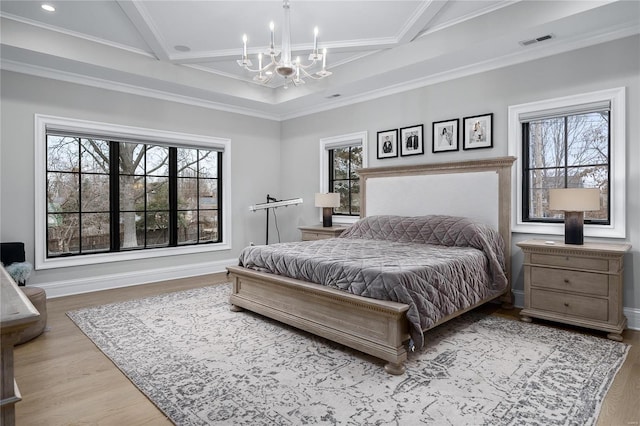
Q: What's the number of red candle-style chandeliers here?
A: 0